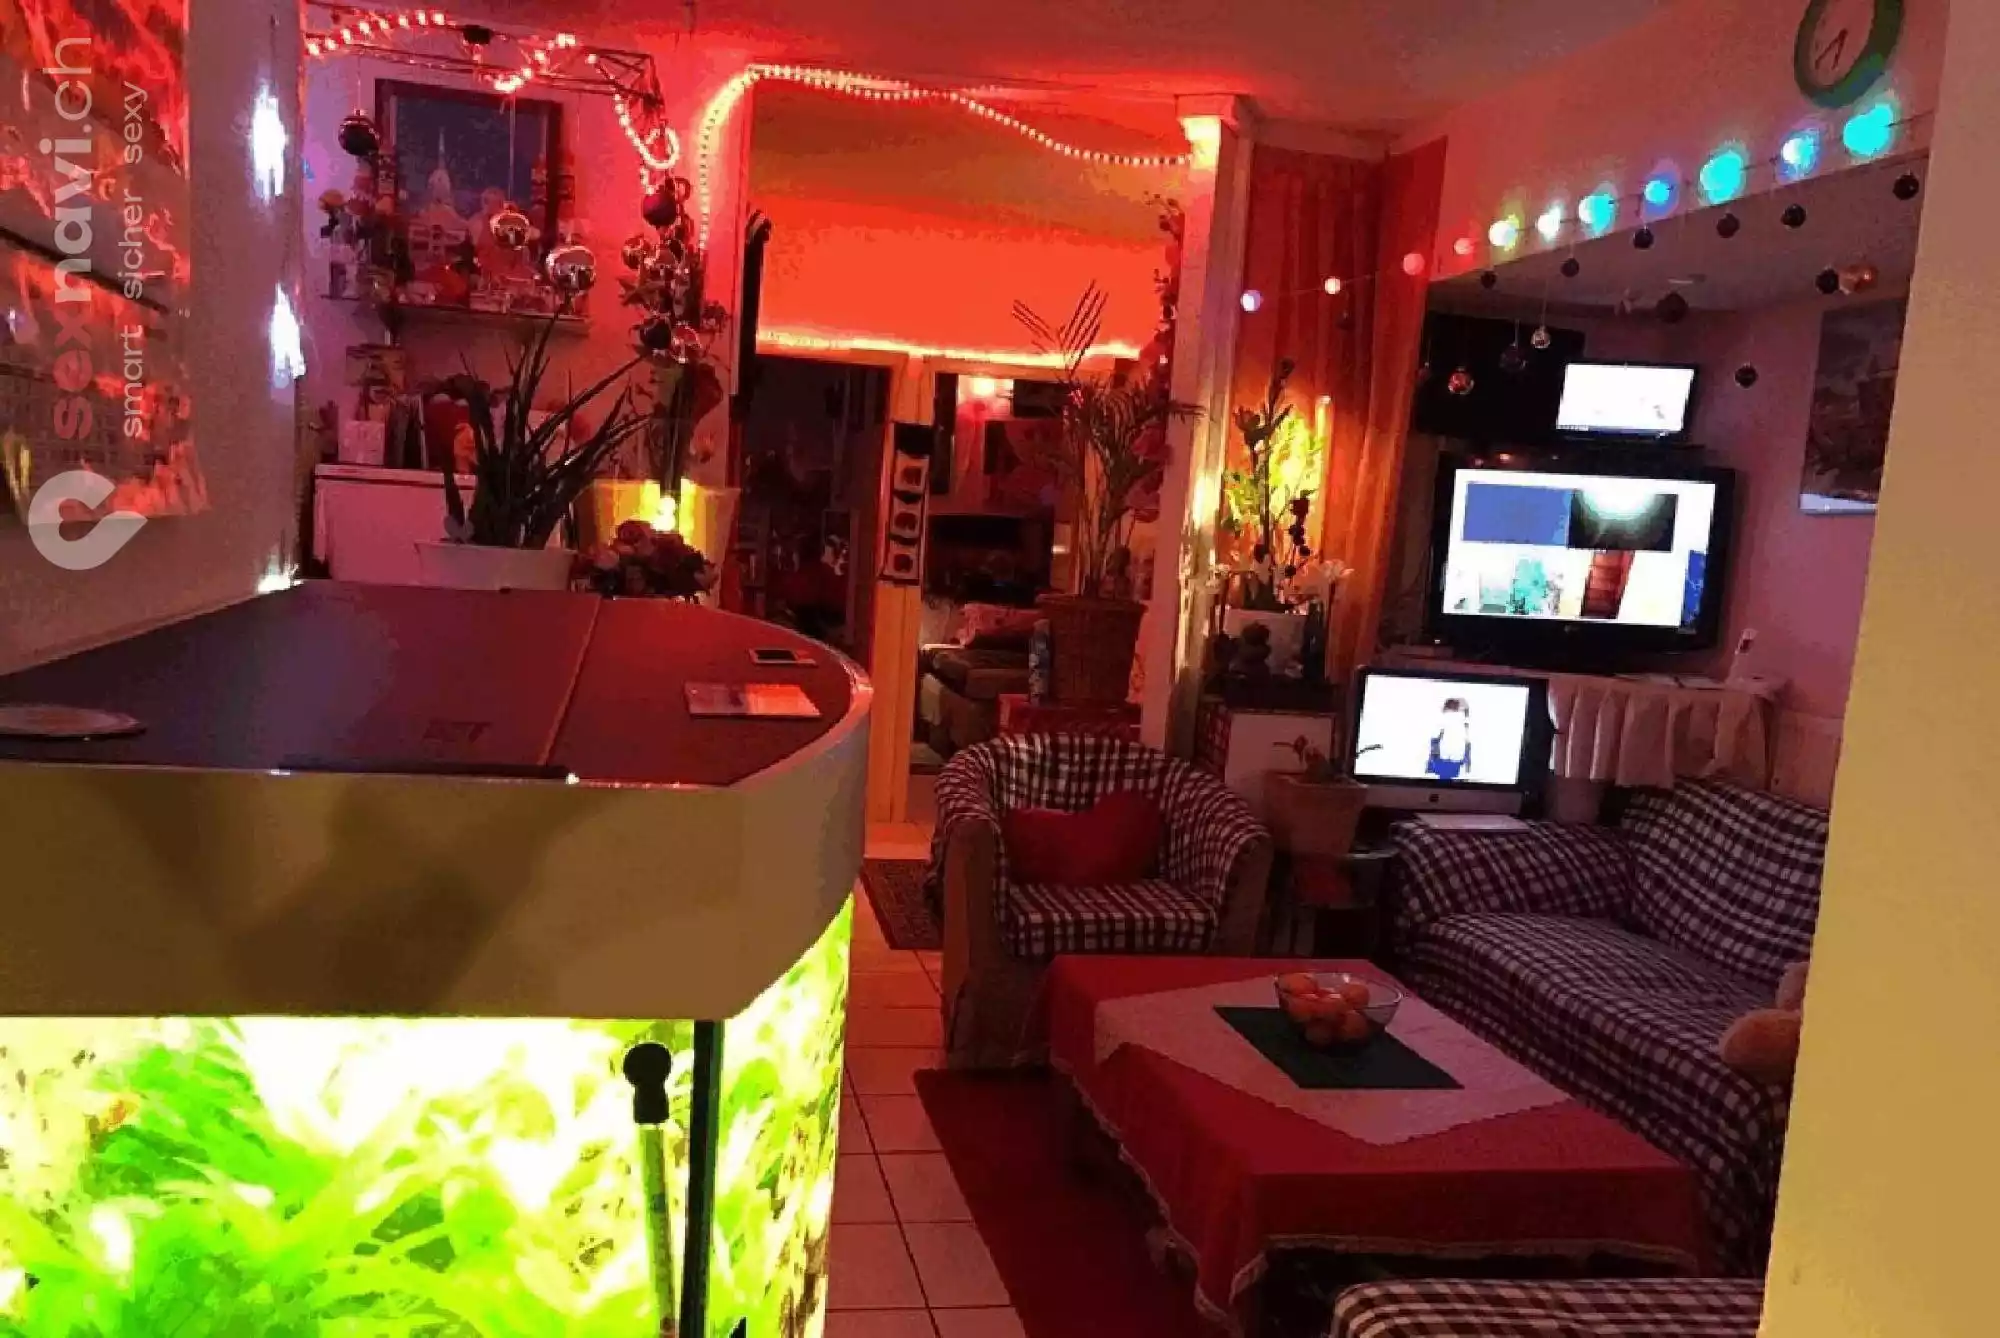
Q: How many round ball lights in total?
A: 11